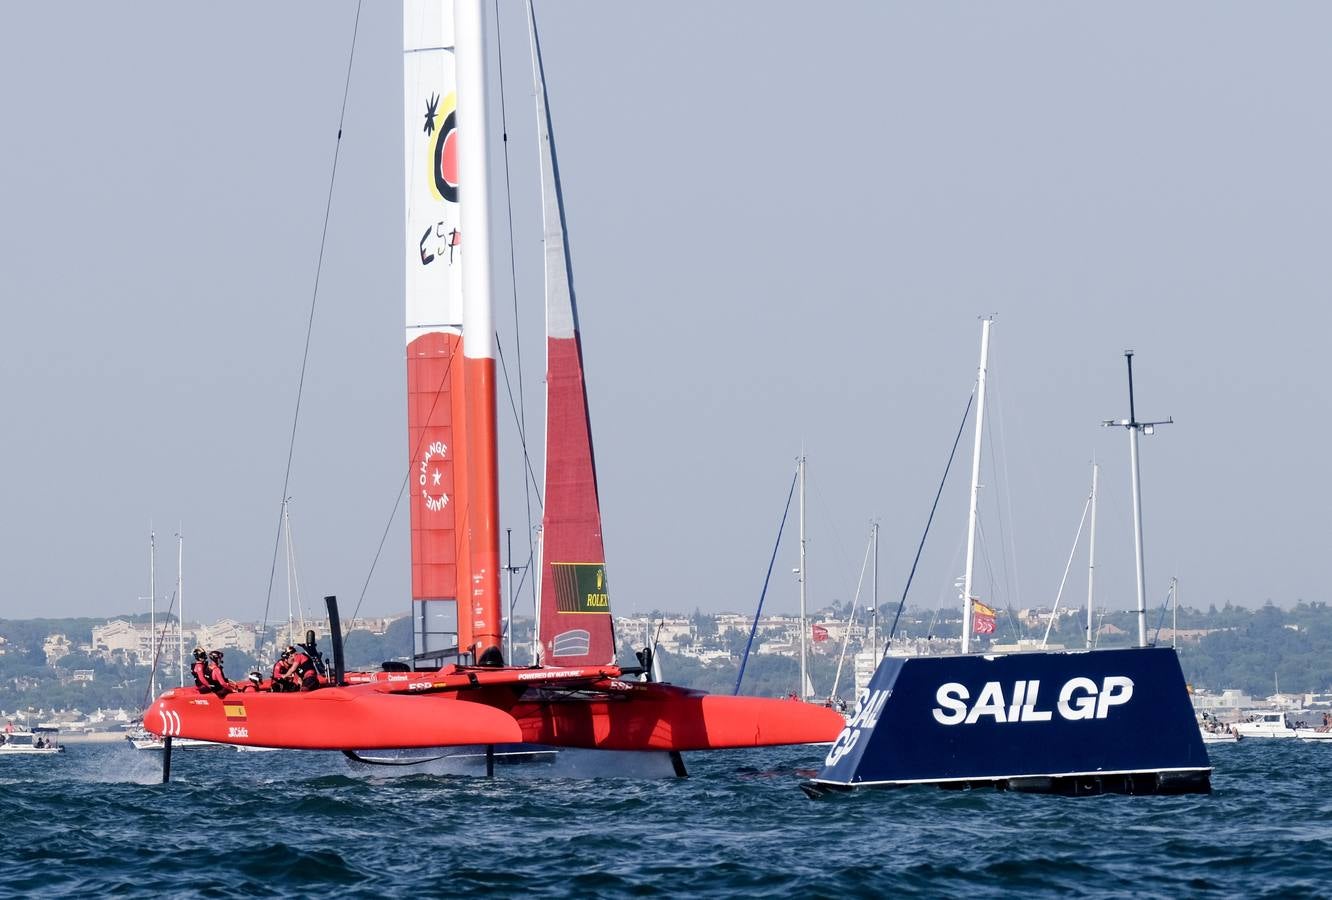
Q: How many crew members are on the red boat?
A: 5